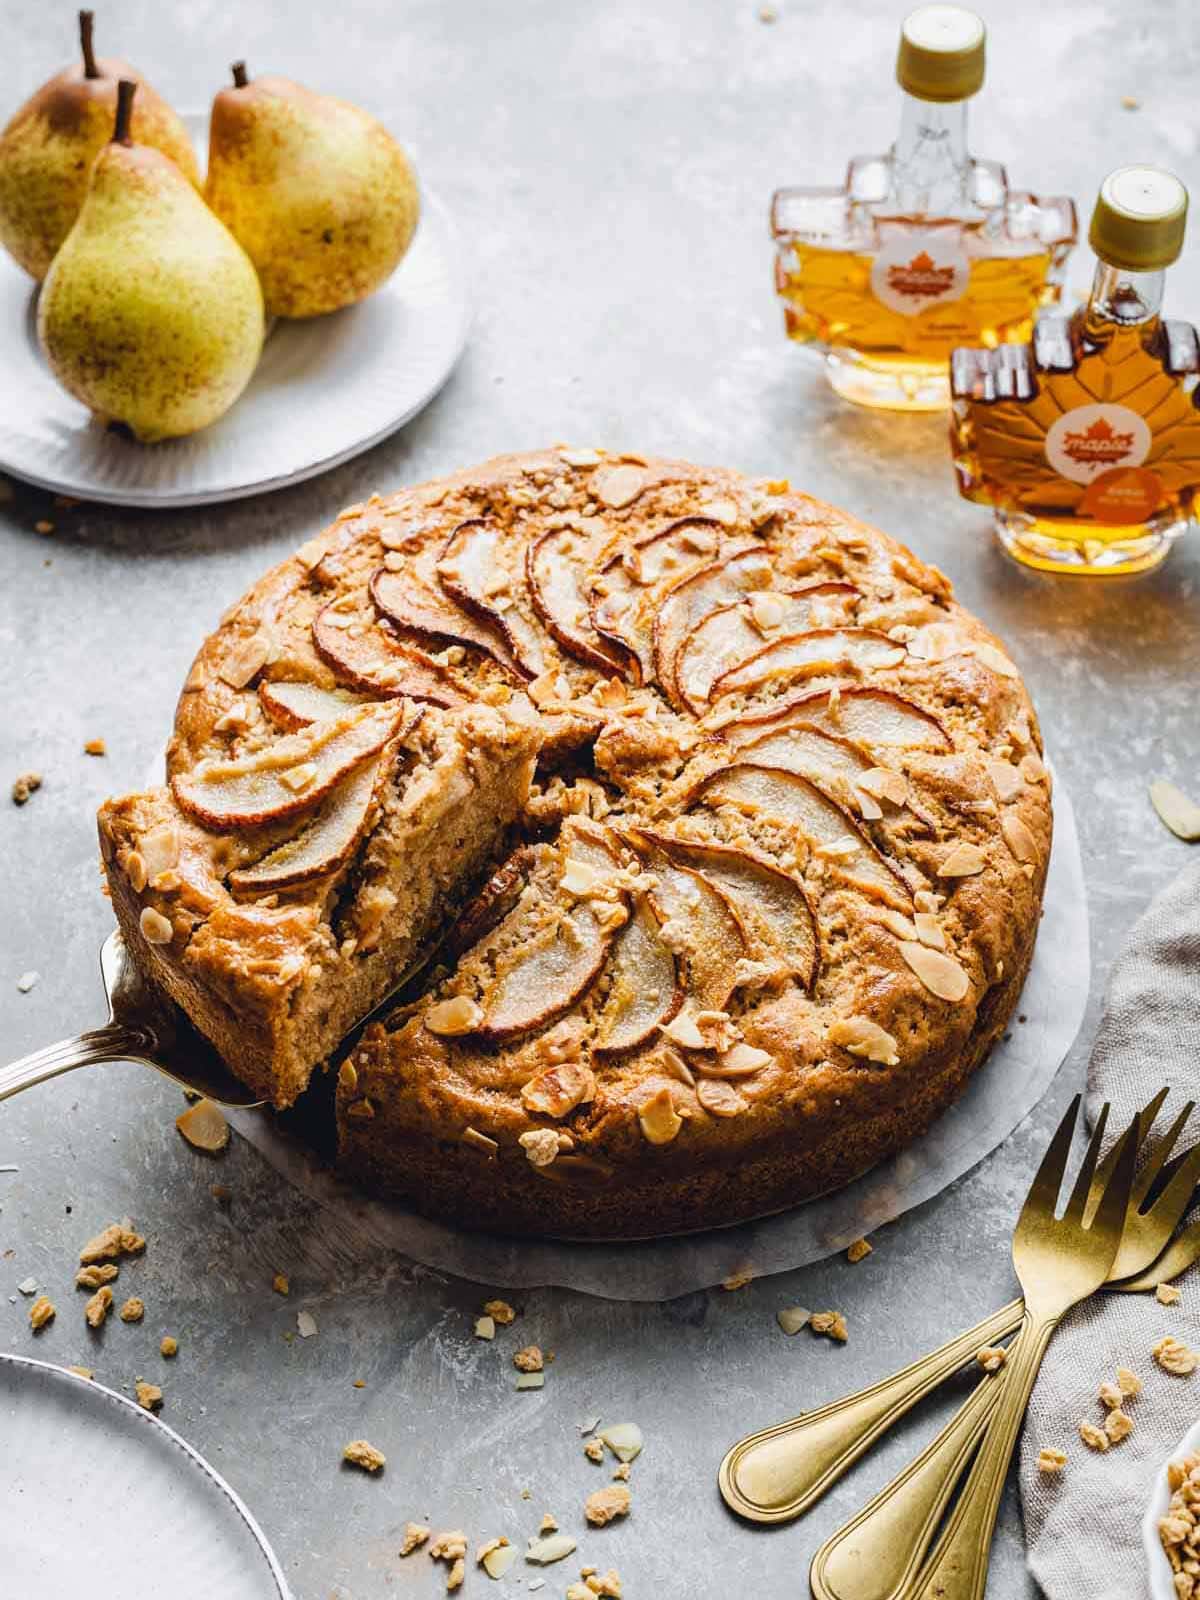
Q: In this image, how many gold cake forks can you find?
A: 3